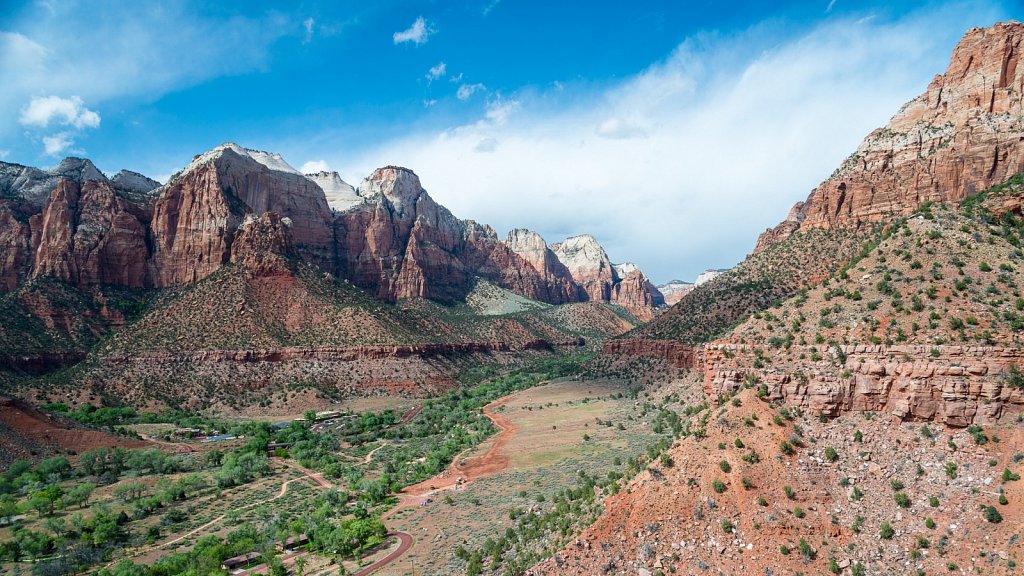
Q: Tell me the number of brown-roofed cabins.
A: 2